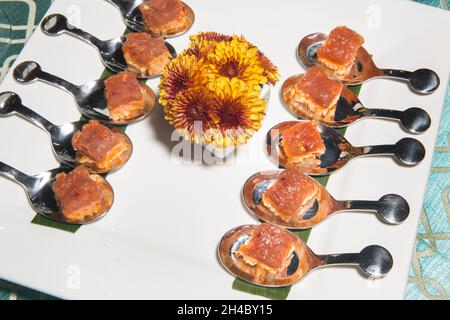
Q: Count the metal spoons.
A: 10